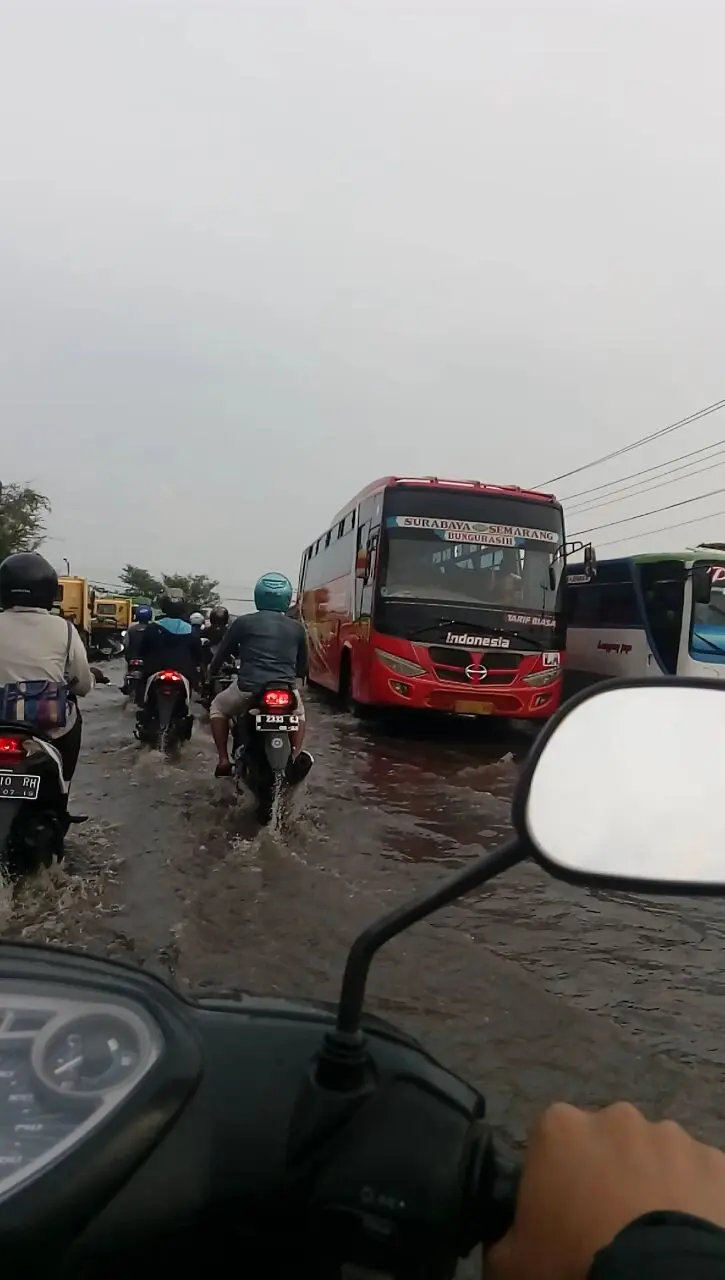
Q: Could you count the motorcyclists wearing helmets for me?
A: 6